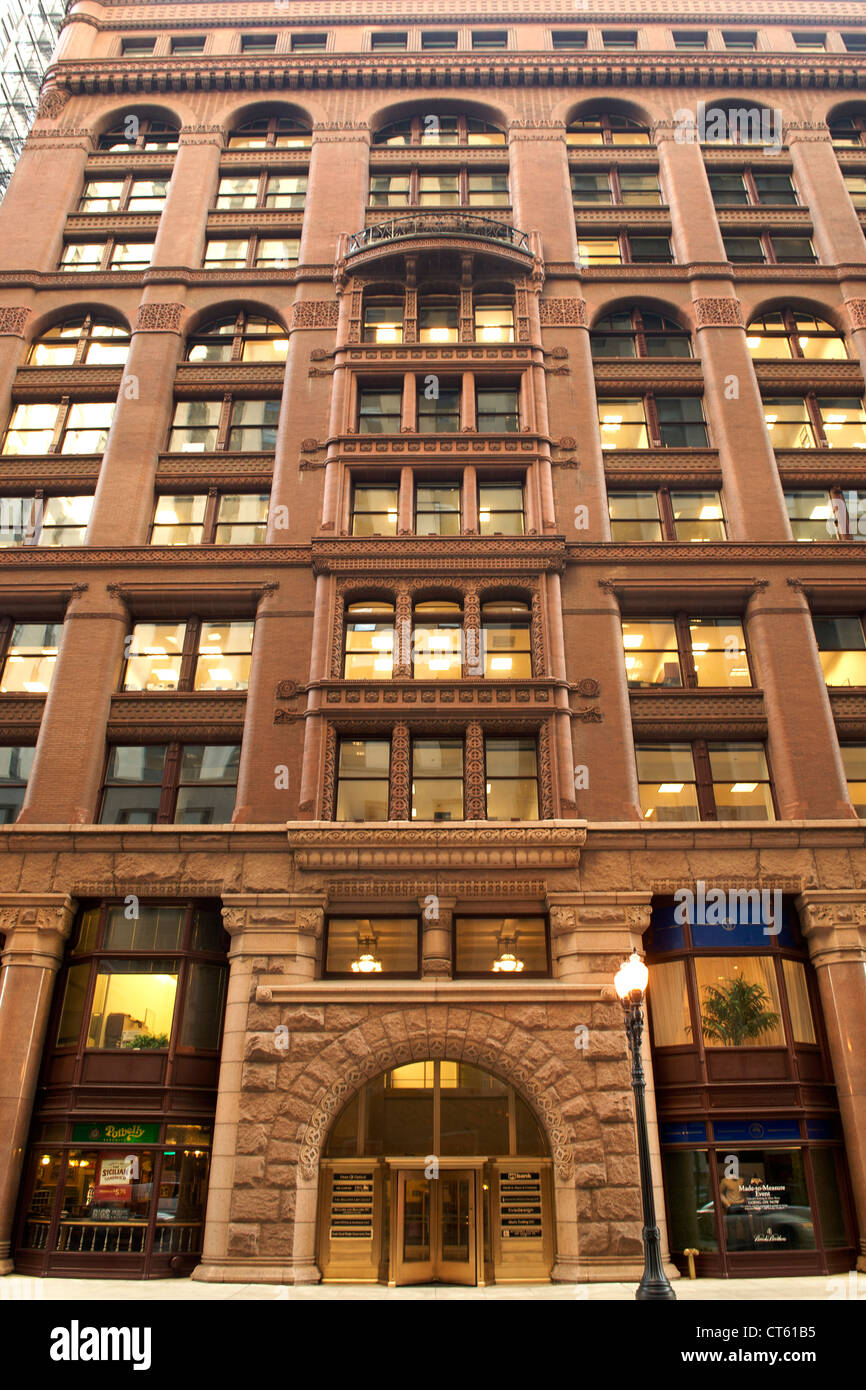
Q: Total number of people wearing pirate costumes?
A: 0